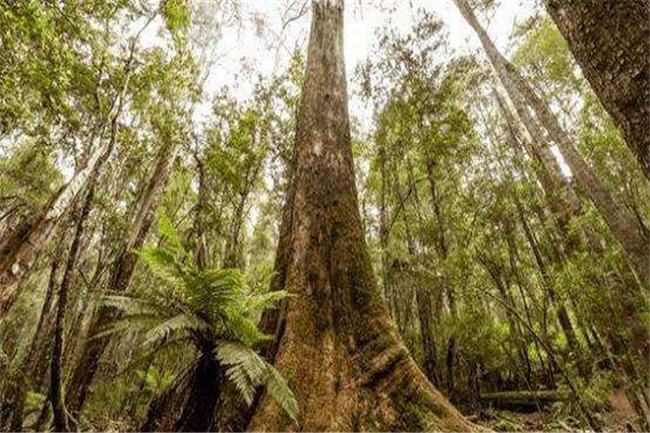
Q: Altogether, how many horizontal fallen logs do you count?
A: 1